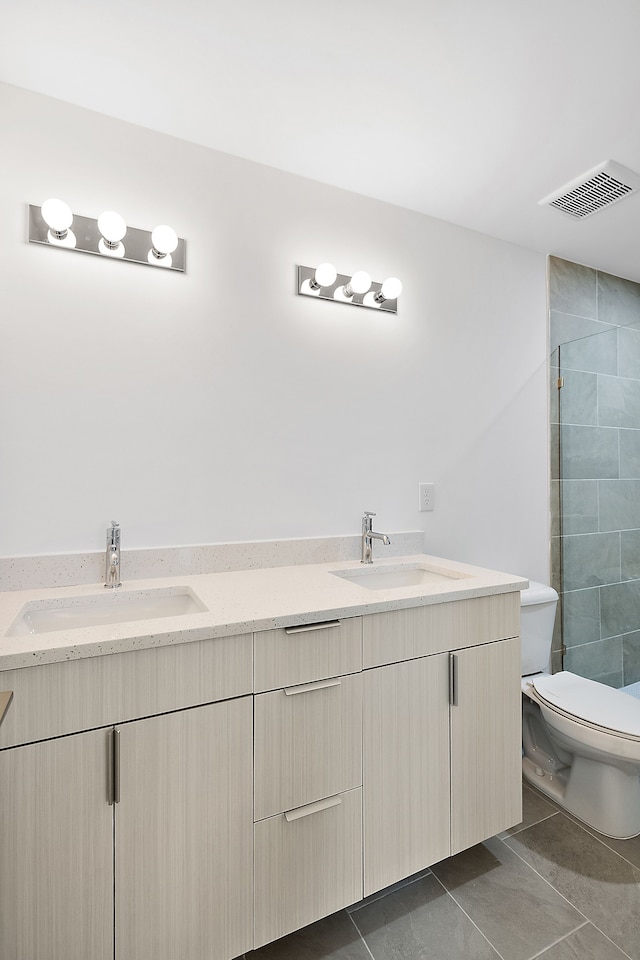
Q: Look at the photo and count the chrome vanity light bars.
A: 2